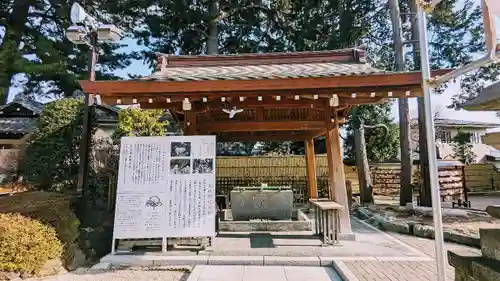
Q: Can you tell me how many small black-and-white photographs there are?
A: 3